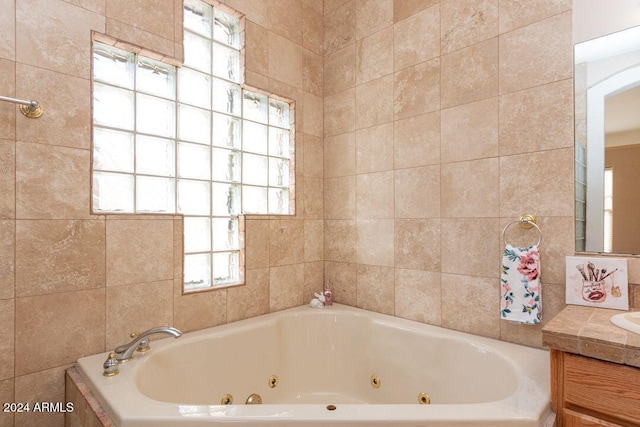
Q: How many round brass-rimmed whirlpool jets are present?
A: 4